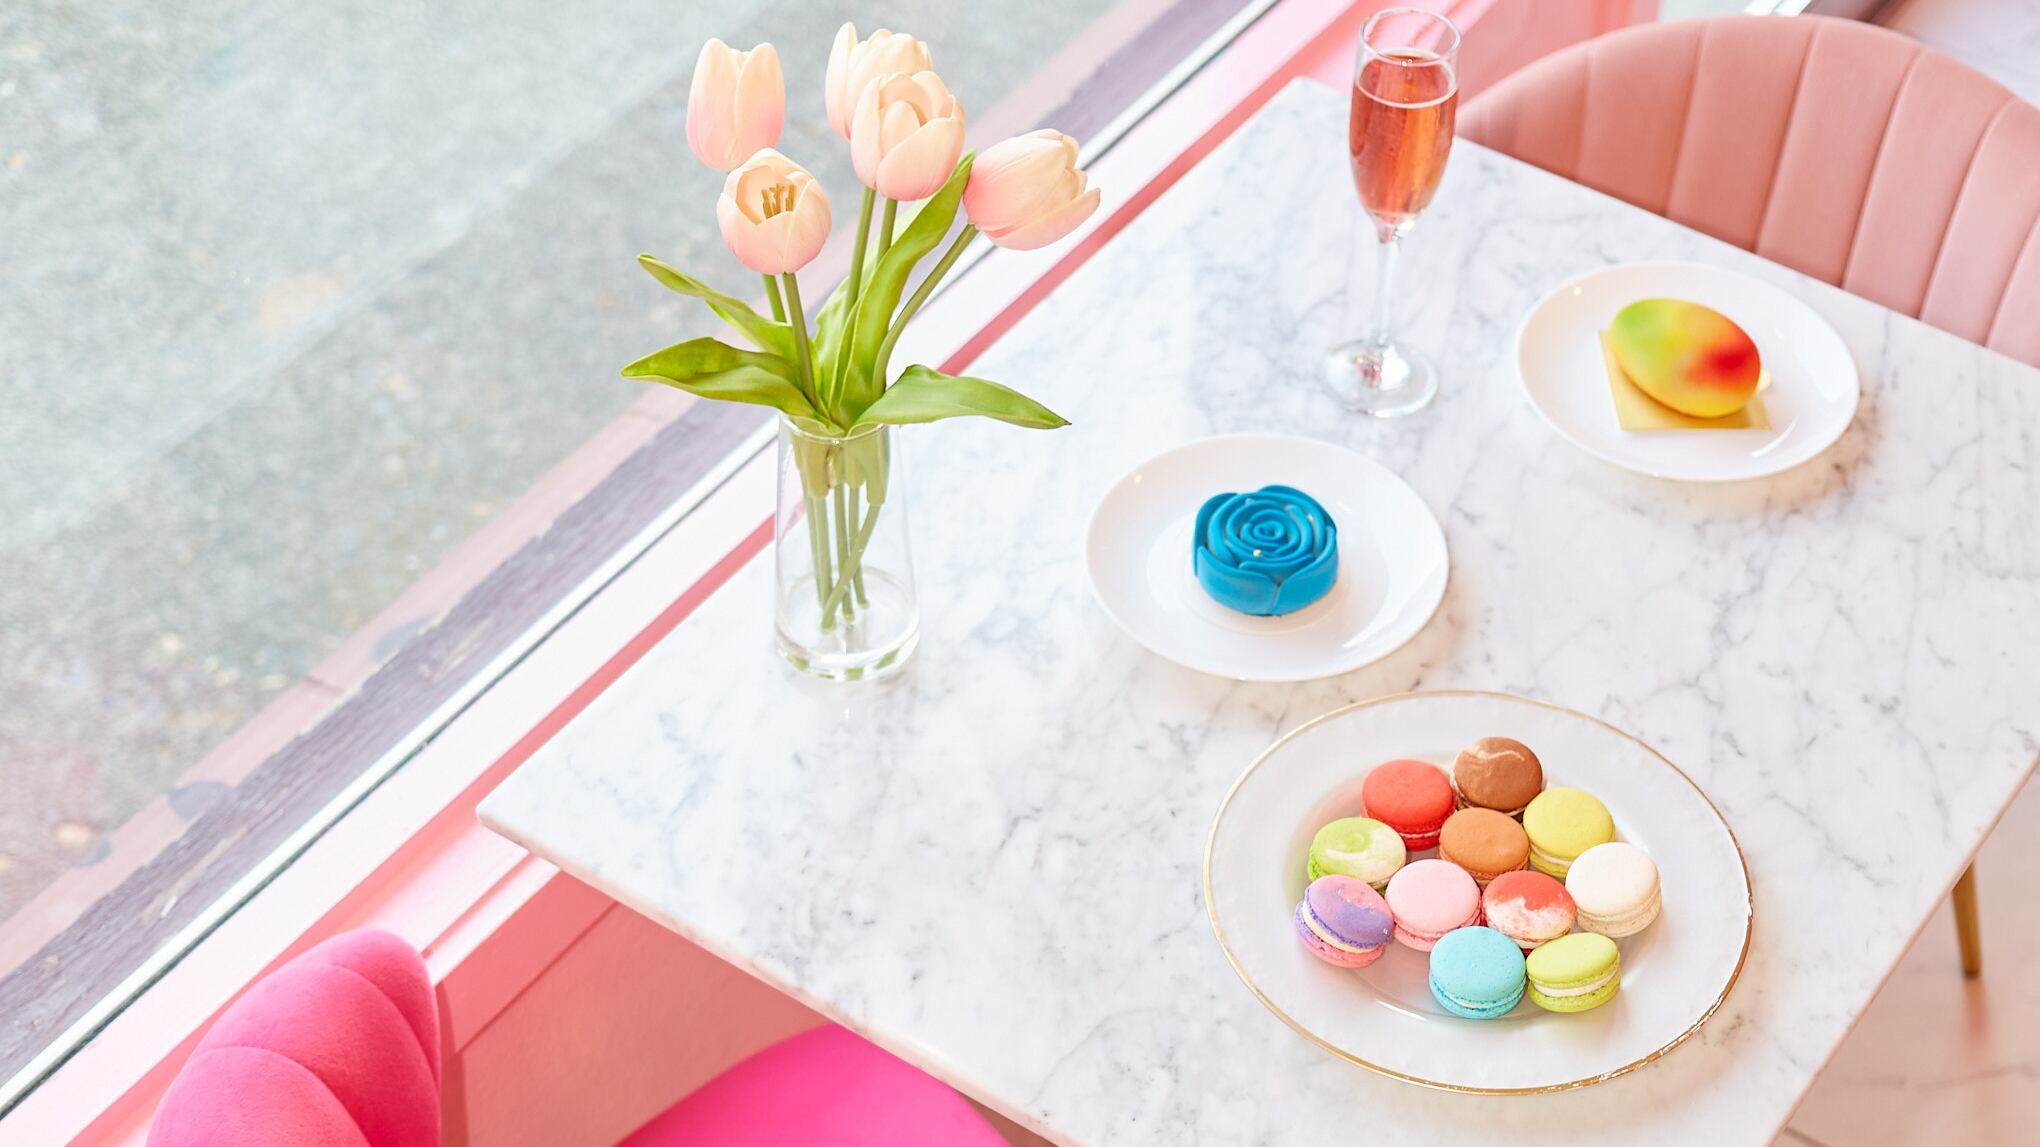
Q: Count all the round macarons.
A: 11